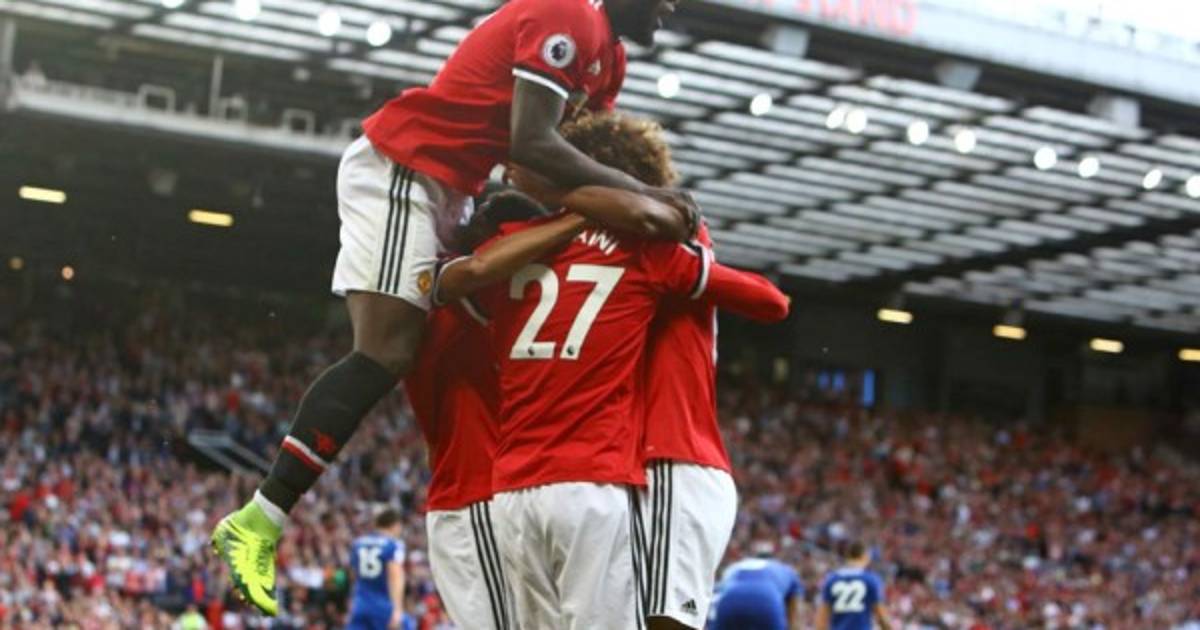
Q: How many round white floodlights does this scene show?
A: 14